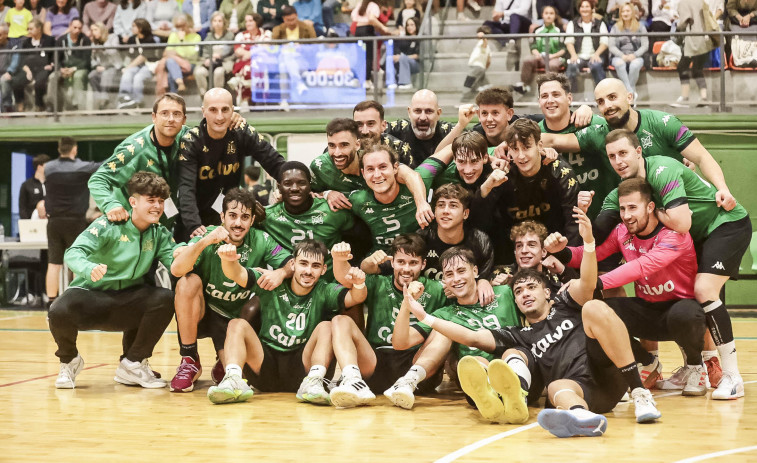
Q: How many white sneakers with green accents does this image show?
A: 2